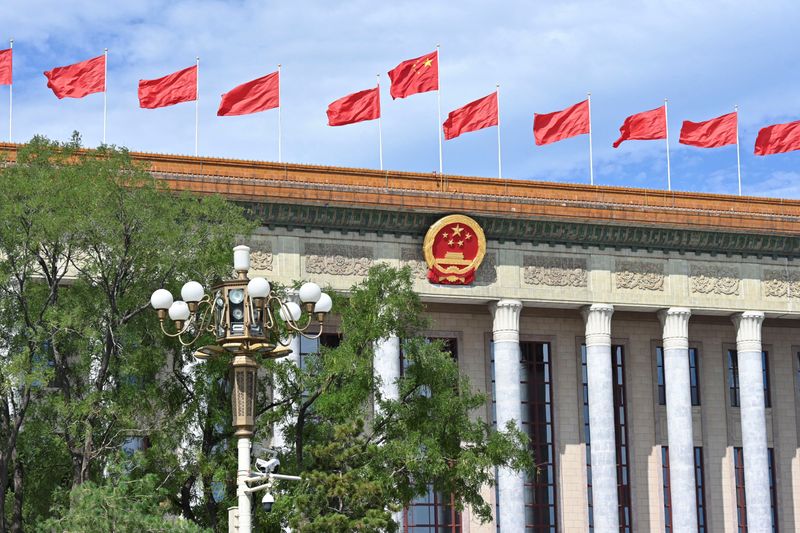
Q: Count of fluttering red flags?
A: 11